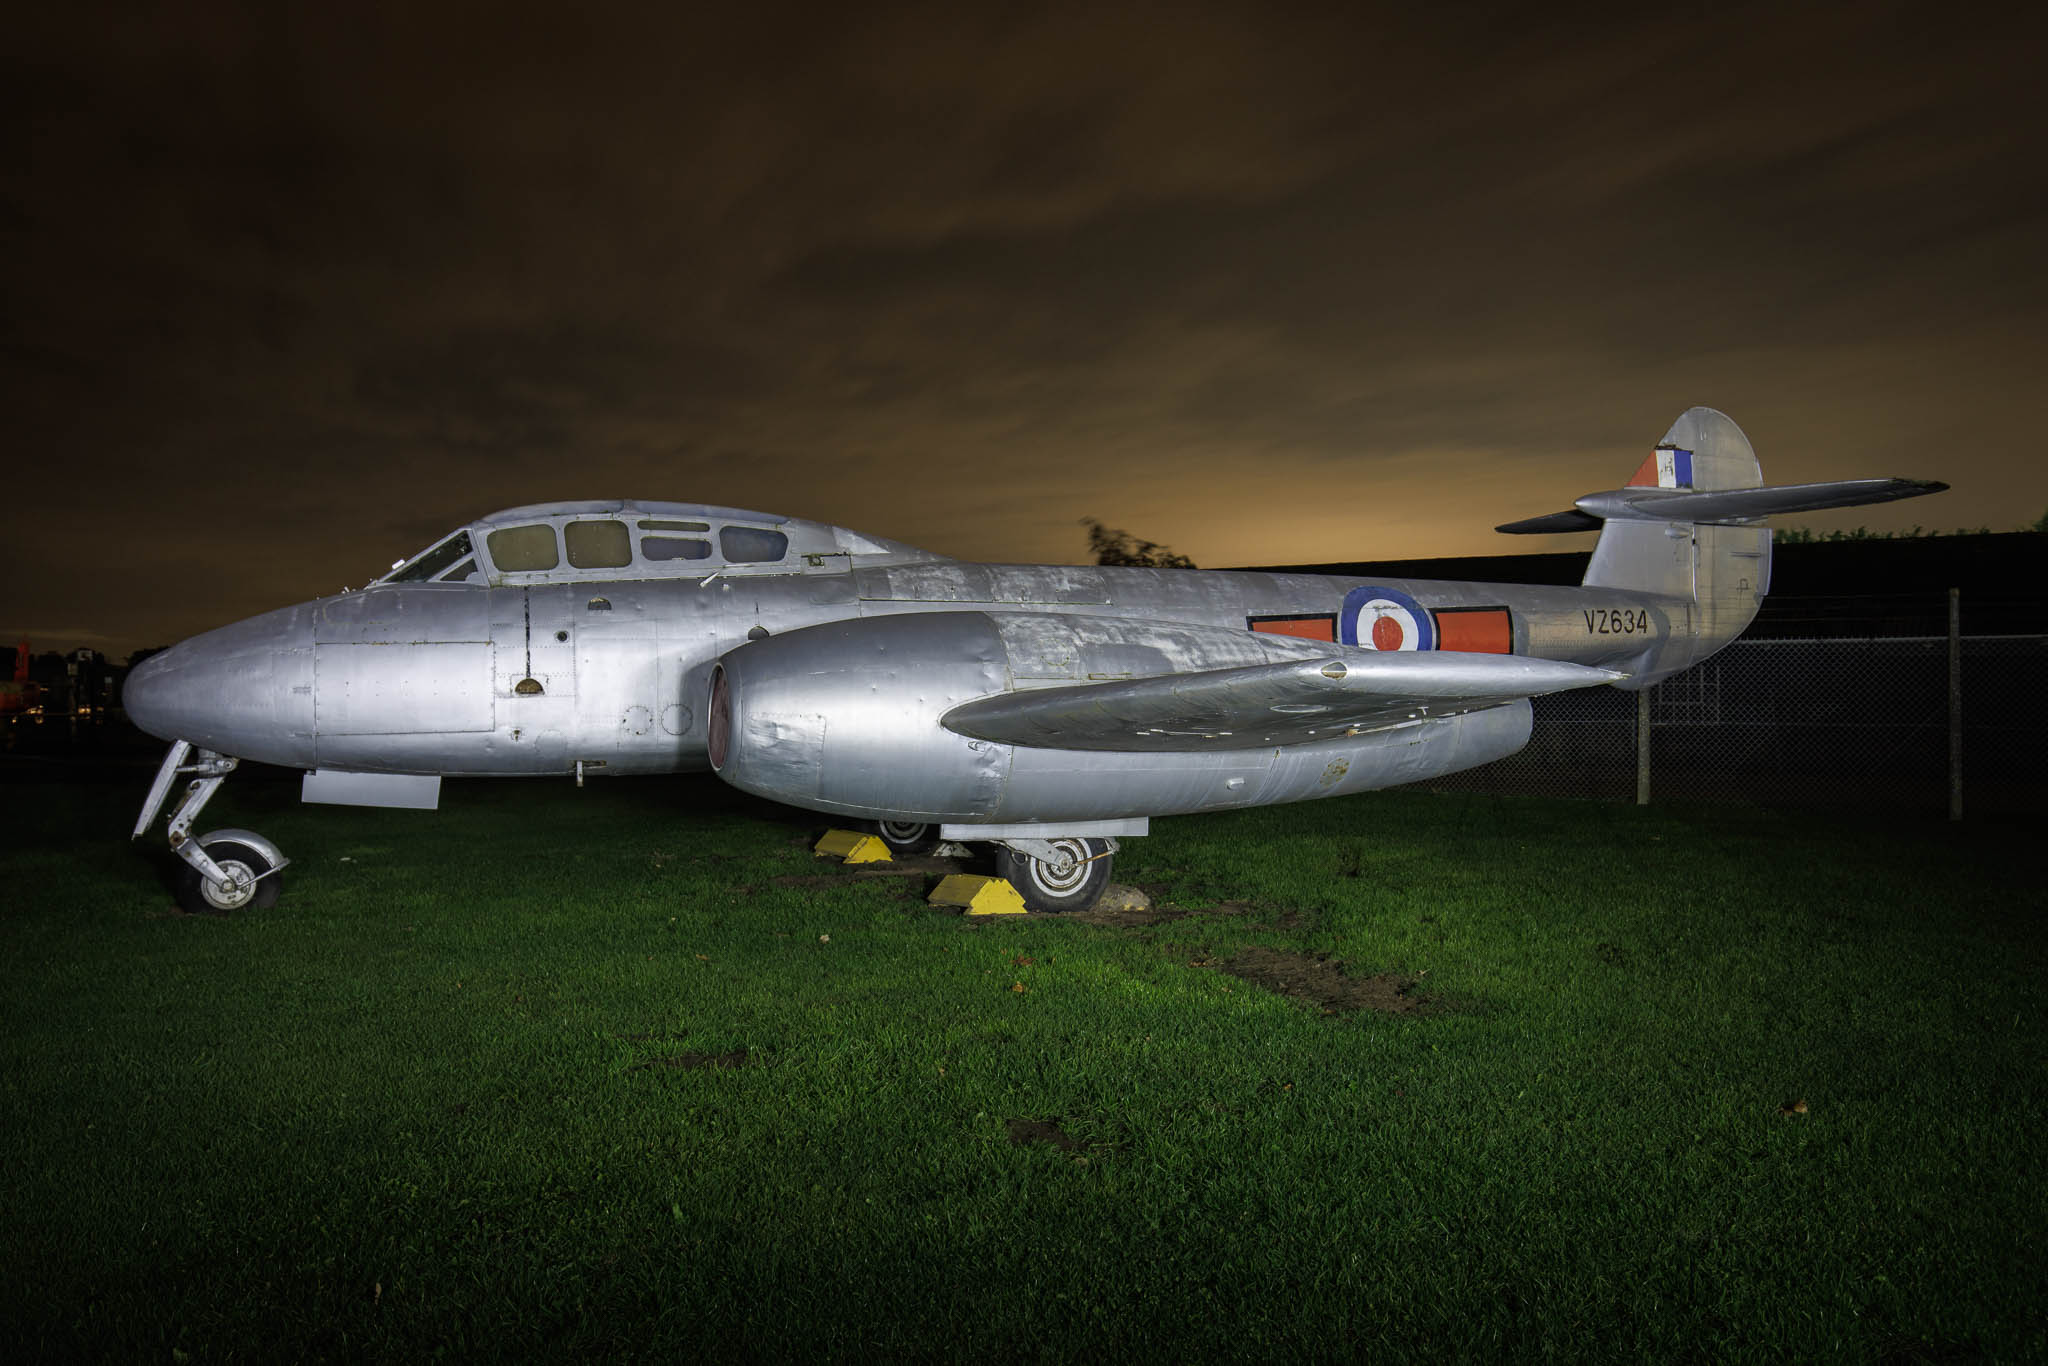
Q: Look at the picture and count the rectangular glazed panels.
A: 5